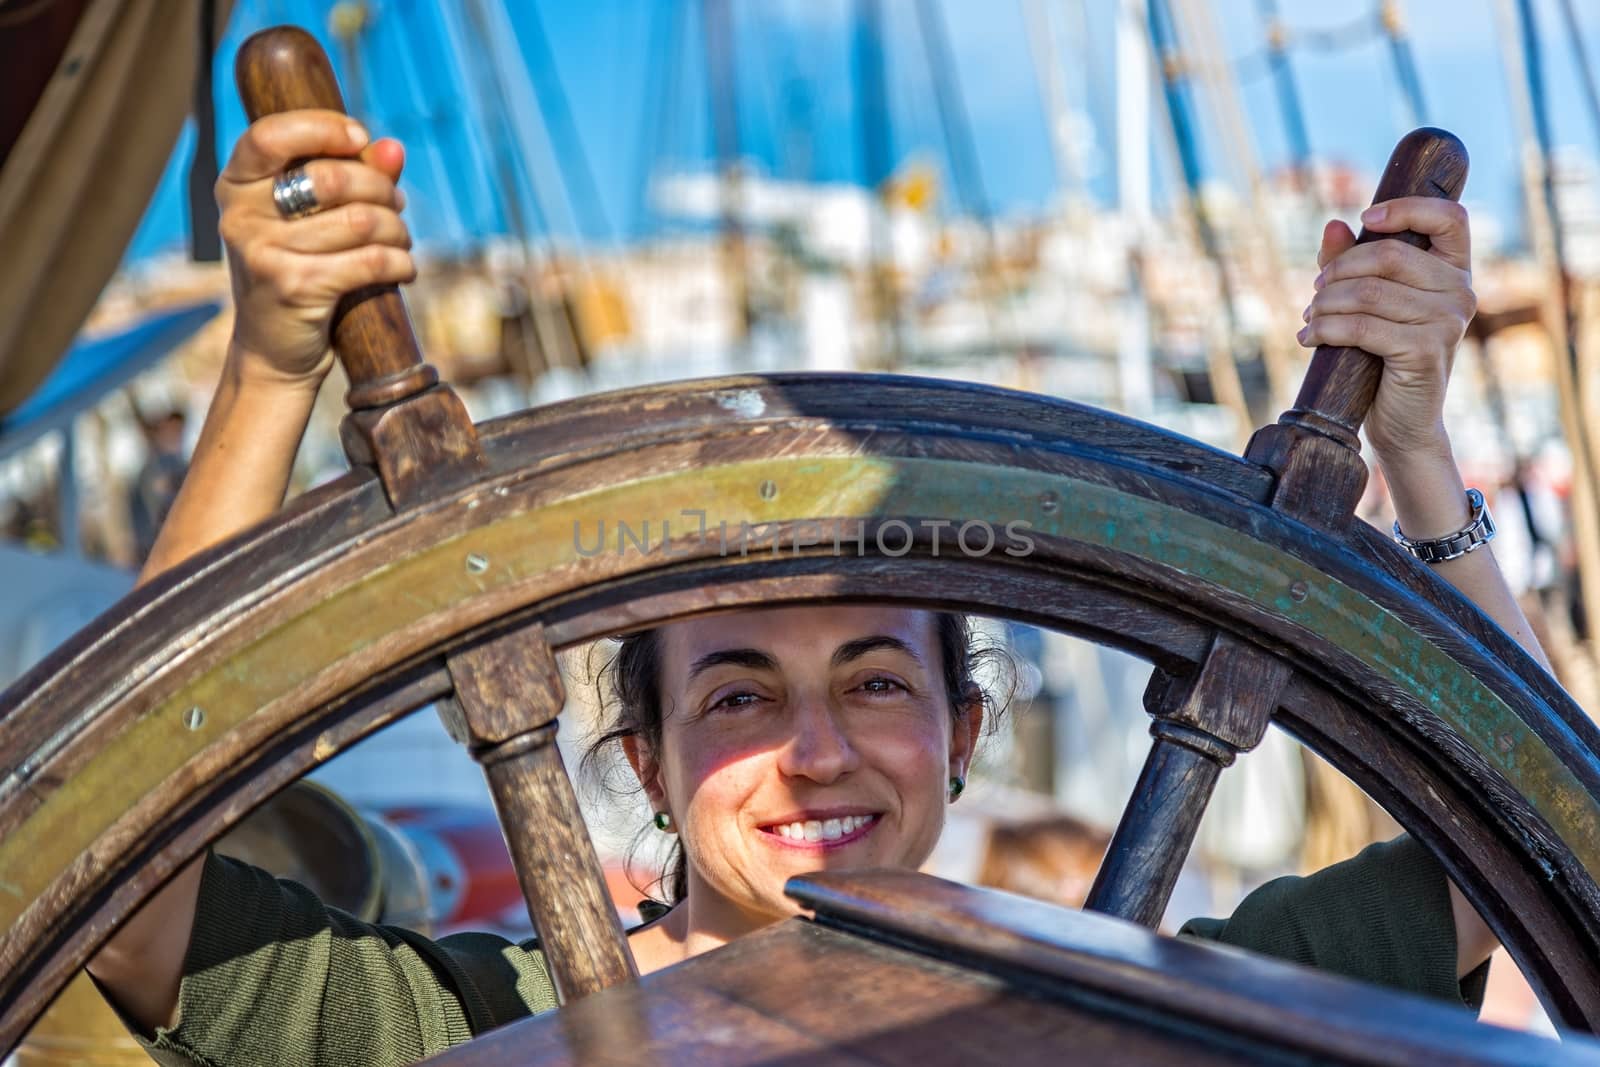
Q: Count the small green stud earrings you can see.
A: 2